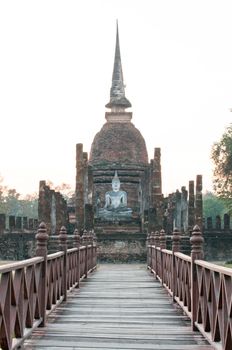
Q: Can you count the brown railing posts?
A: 12